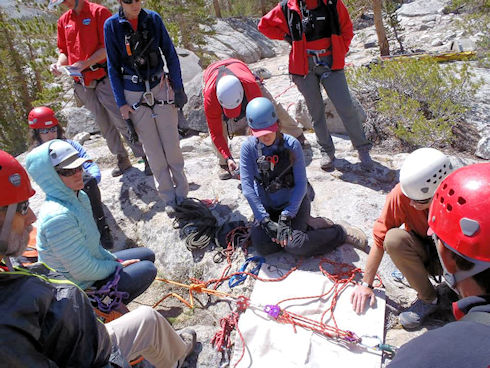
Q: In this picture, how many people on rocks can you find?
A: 10